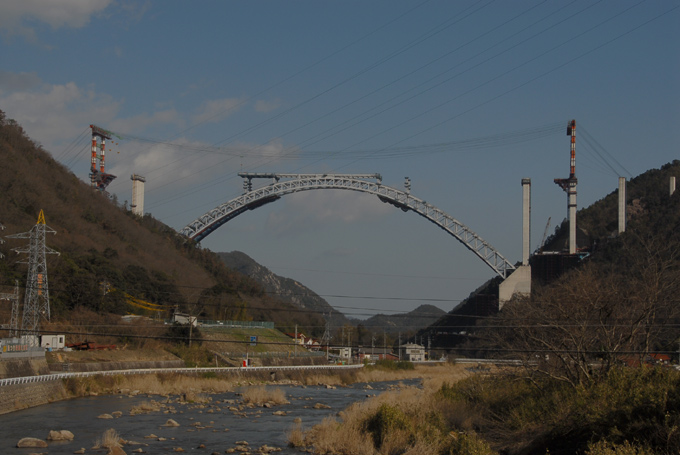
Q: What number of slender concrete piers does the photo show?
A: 5